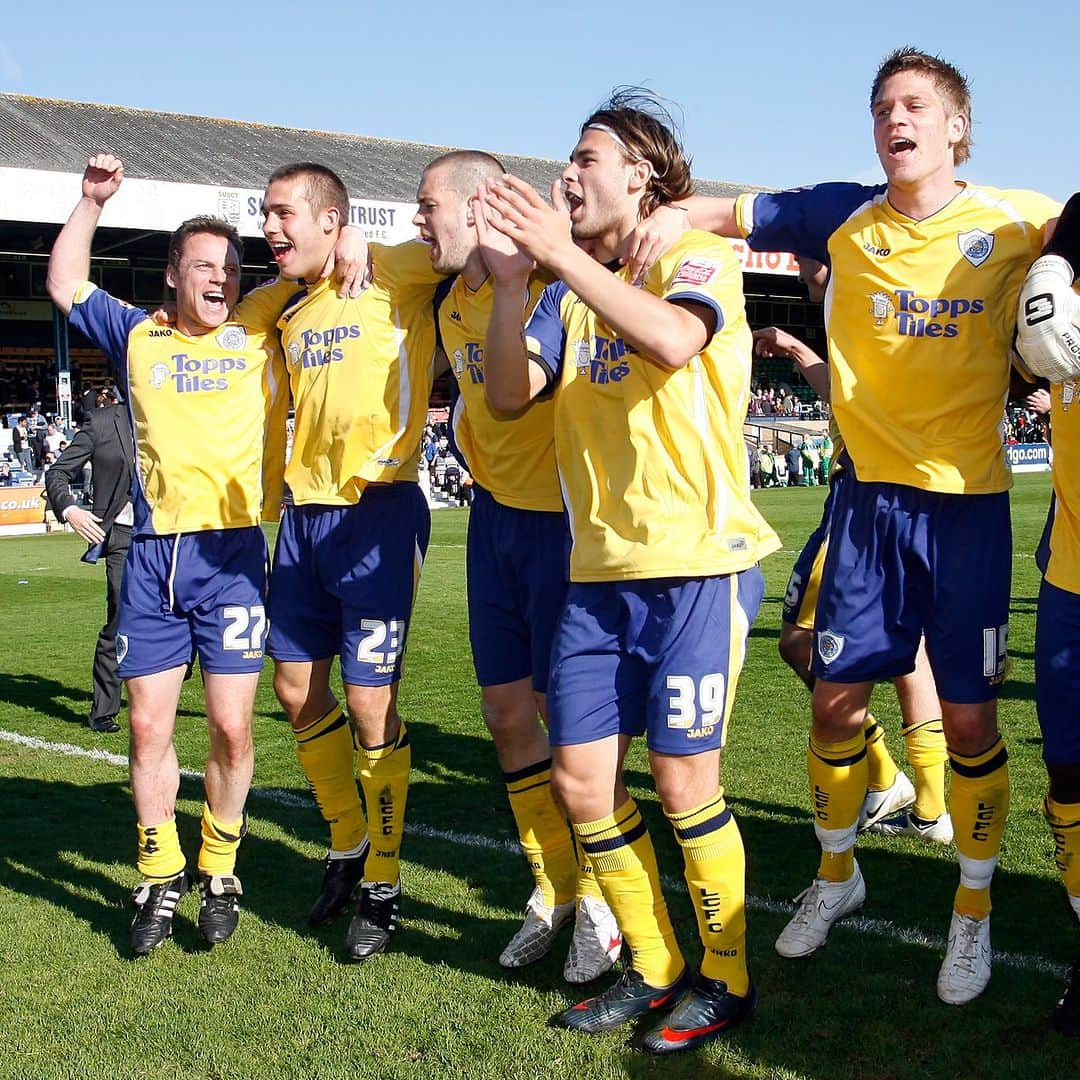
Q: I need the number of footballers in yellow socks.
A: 7